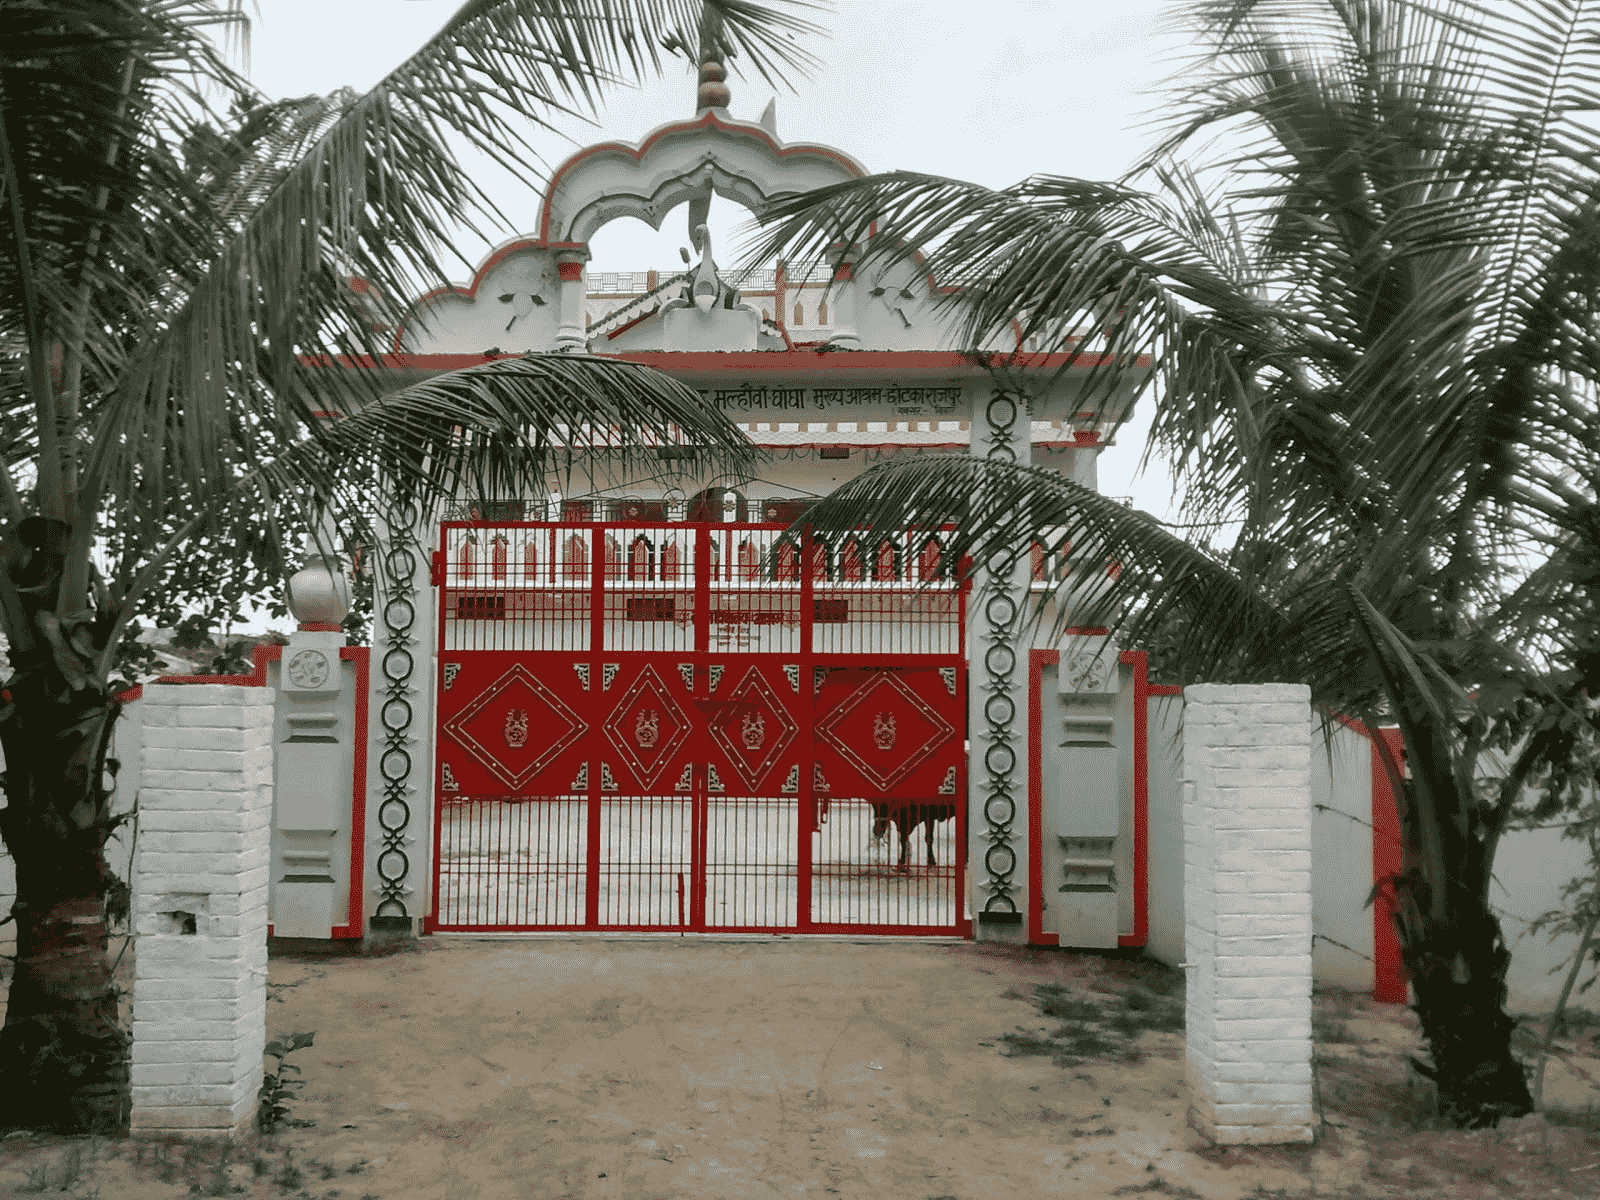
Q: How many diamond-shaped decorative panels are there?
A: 4